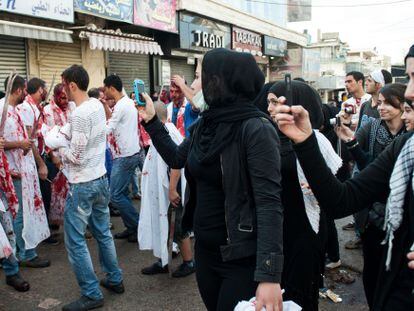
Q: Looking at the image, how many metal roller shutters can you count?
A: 4